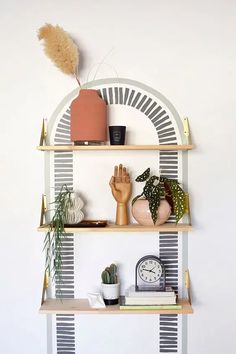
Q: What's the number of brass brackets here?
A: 6